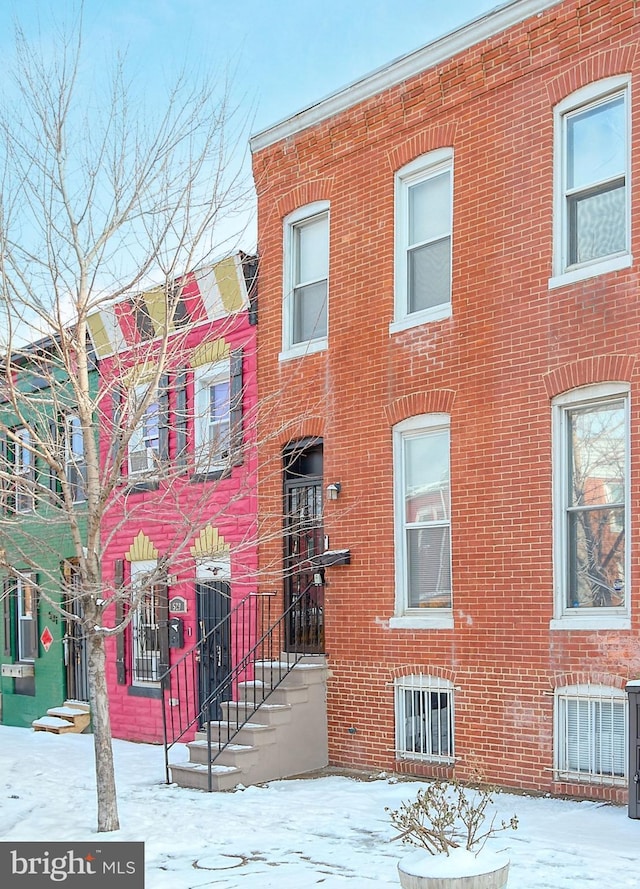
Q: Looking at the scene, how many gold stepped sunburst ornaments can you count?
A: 4